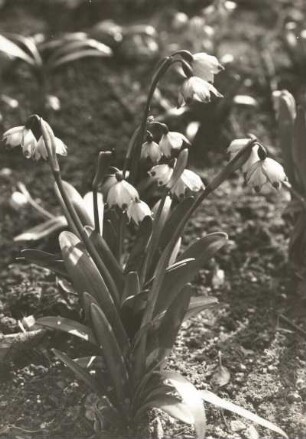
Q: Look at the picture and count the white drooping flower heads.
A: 12